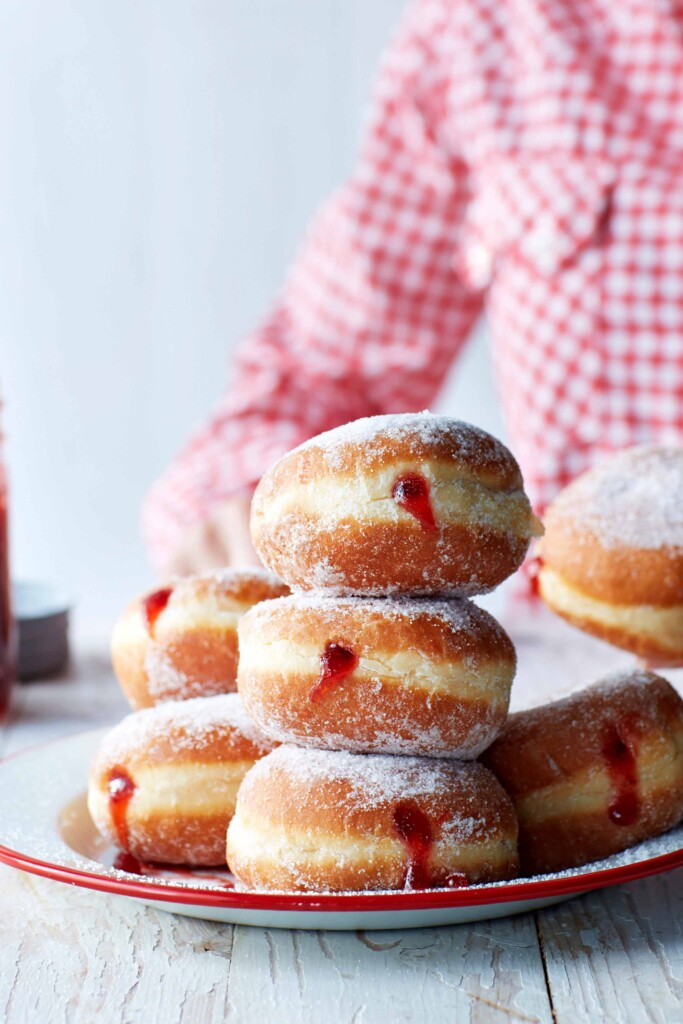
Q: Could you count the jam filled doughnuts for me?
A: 7